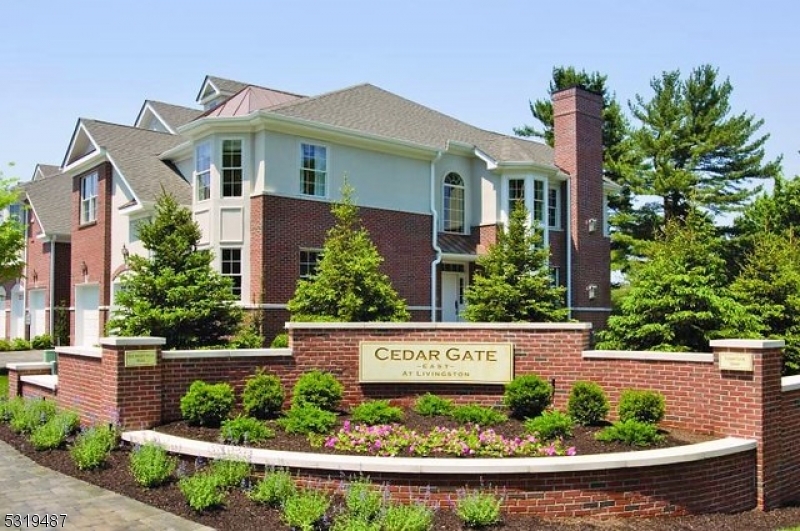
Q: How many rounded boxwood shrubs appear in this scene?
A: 6